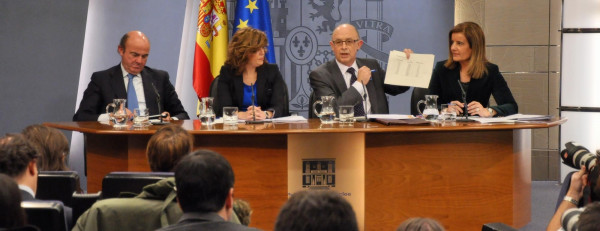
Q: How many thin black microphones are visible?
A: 4